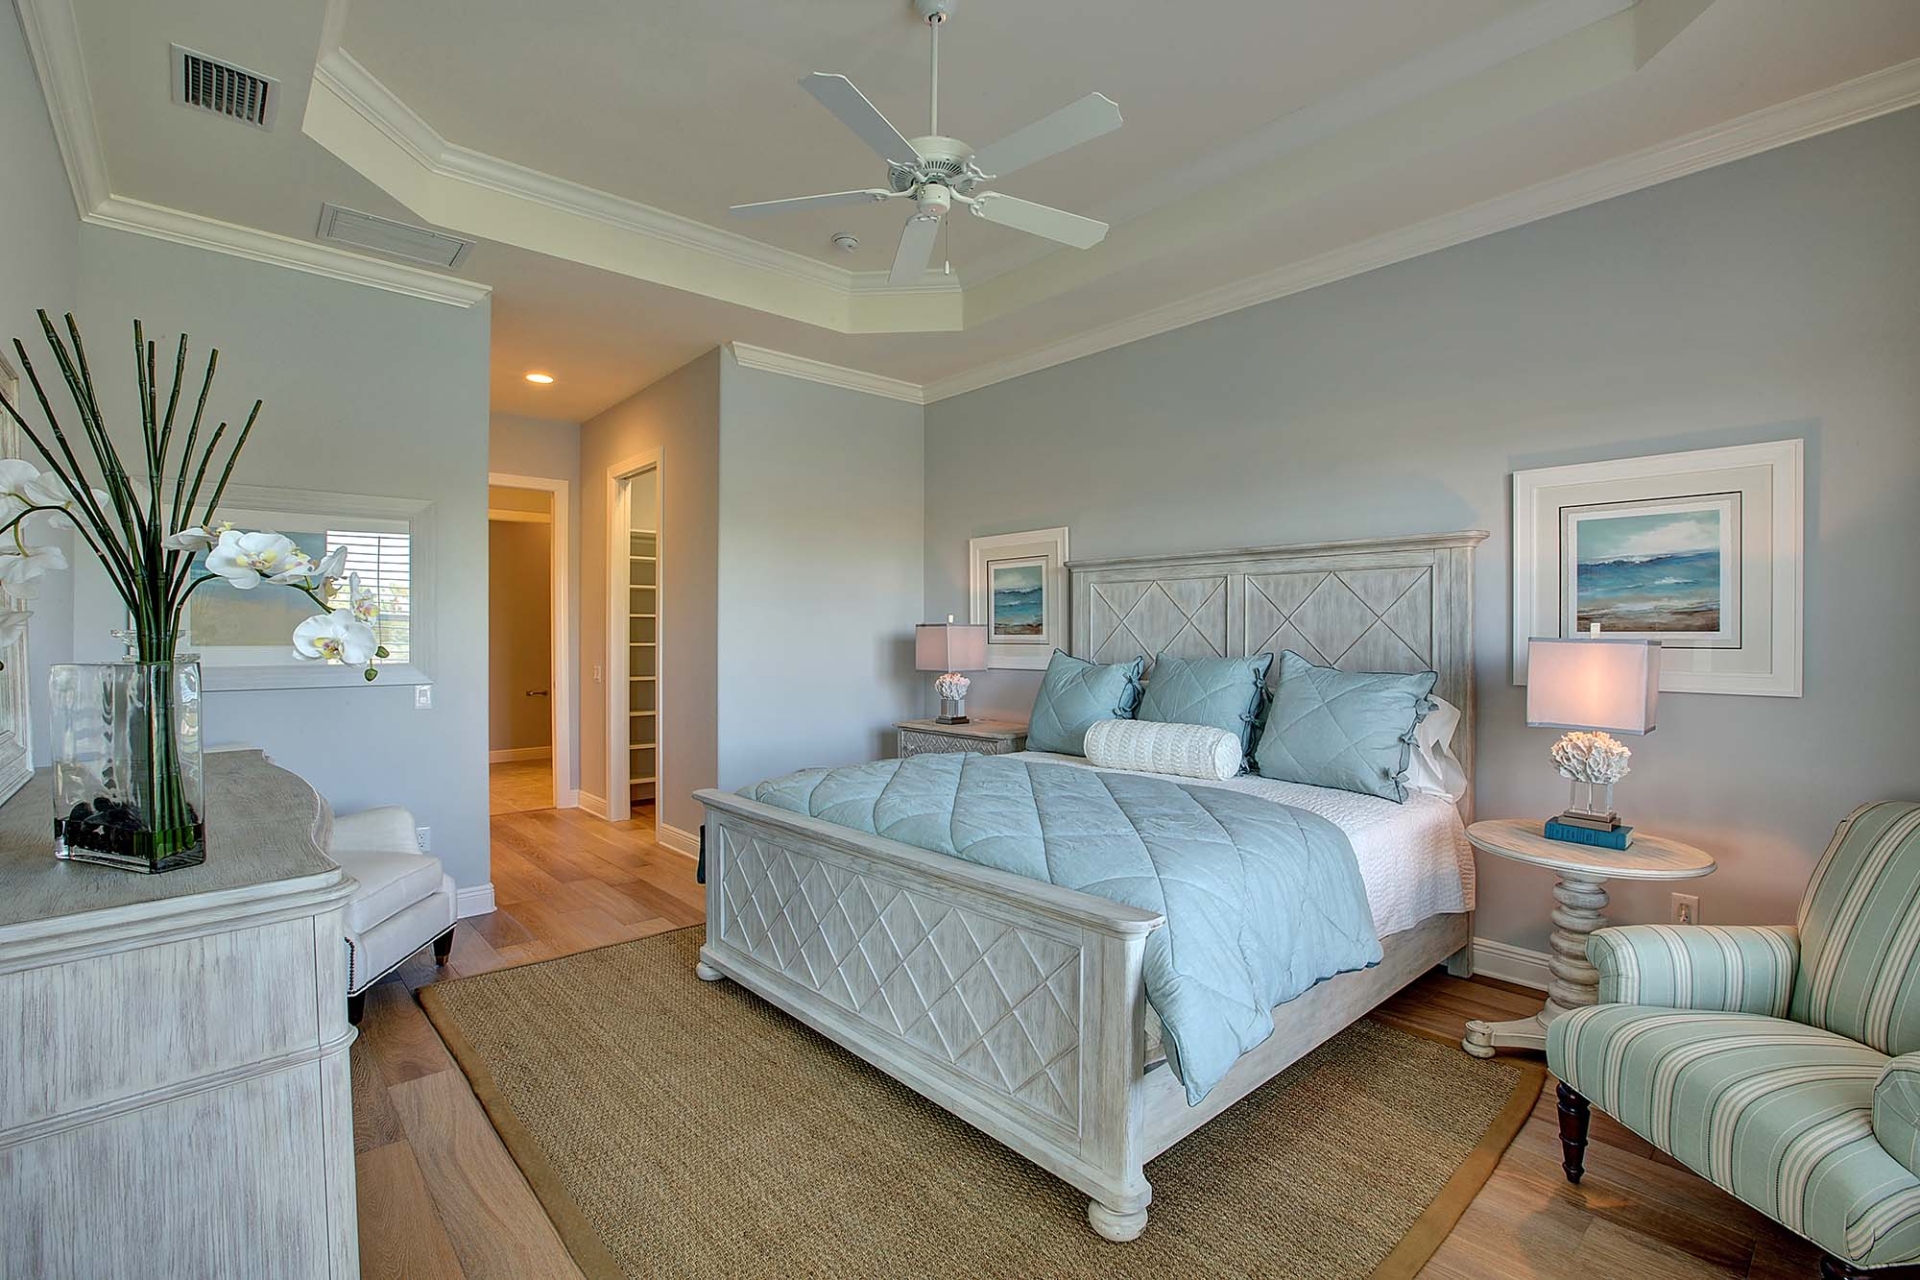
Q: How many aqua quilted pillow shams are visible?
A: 3